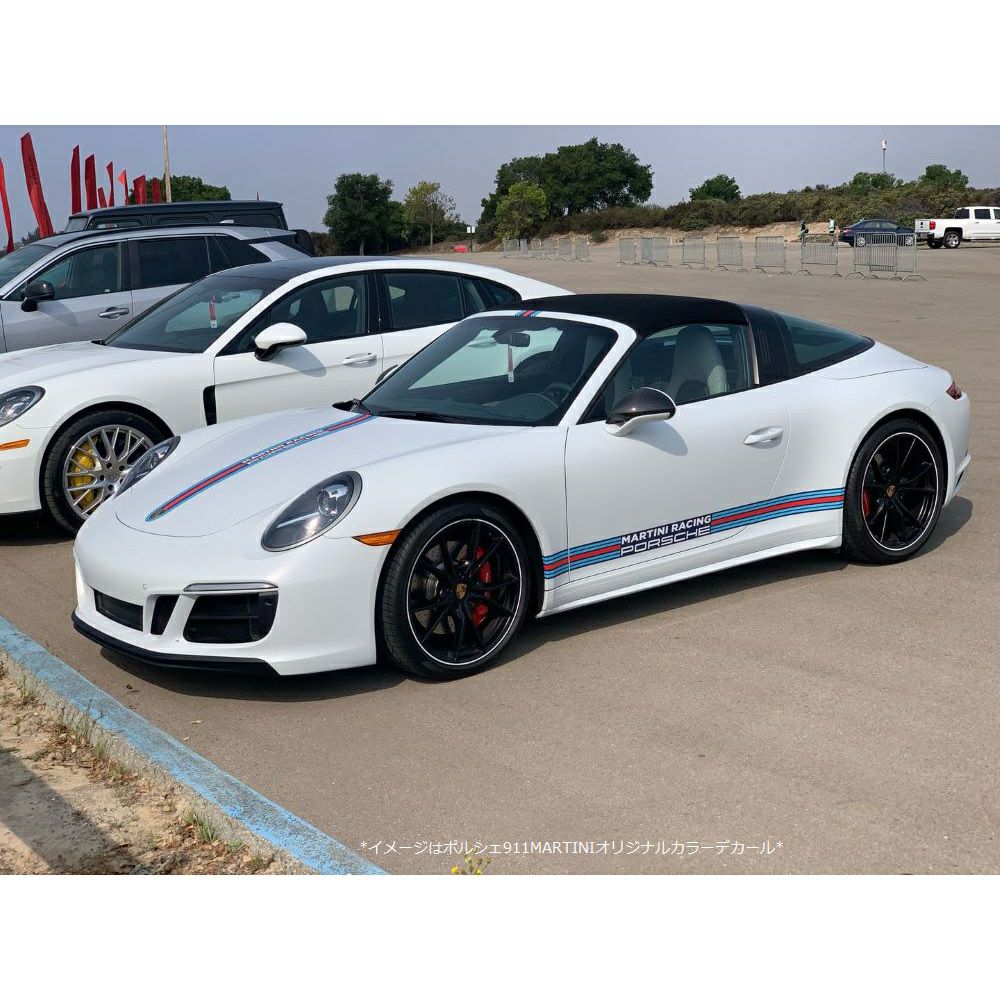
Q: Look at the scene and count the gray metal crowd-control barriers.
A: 15